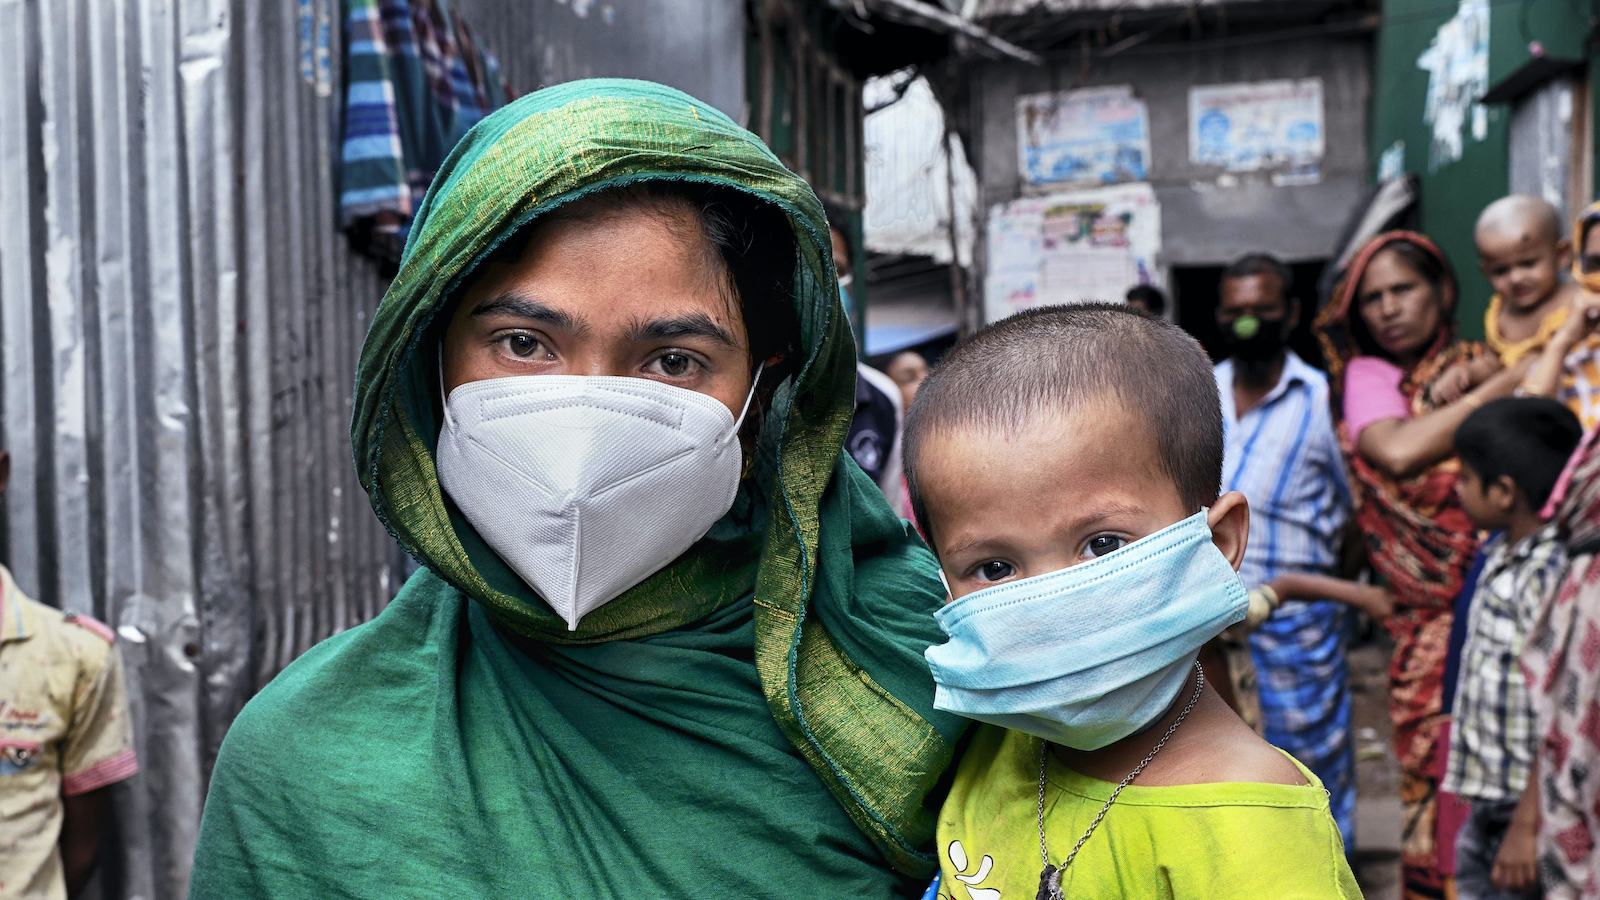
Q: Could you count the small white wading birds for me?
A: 0